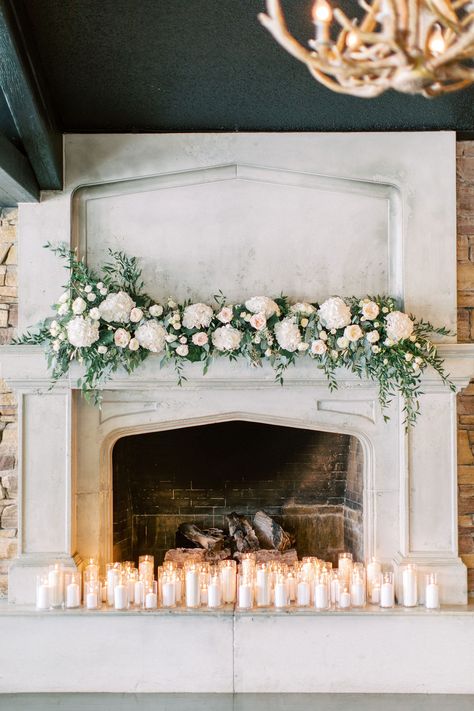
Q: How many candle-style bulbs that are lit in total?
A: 3